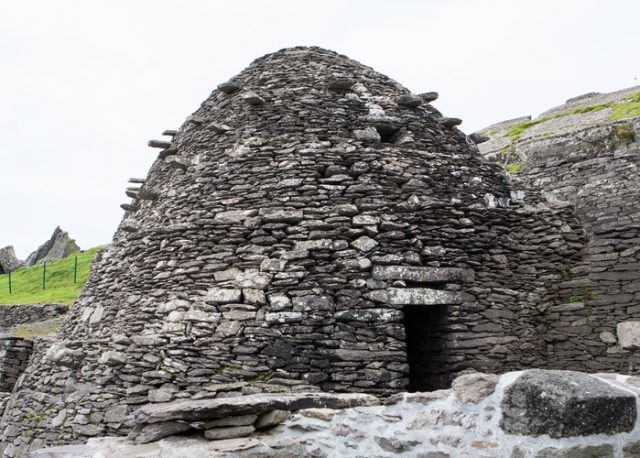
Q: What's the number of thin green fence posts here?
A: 3